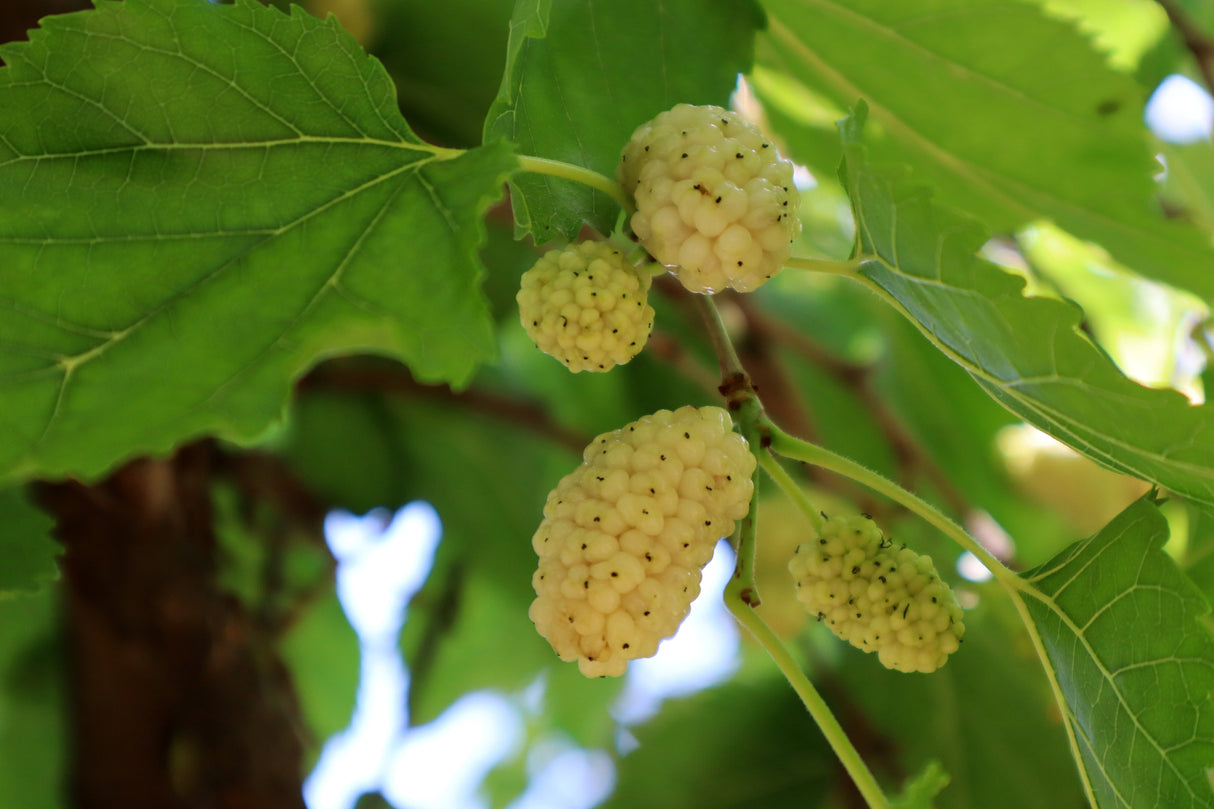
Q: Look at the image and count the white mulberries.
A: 4